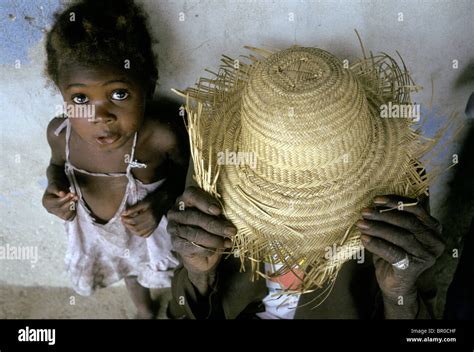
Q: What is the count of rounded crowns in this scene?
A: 1